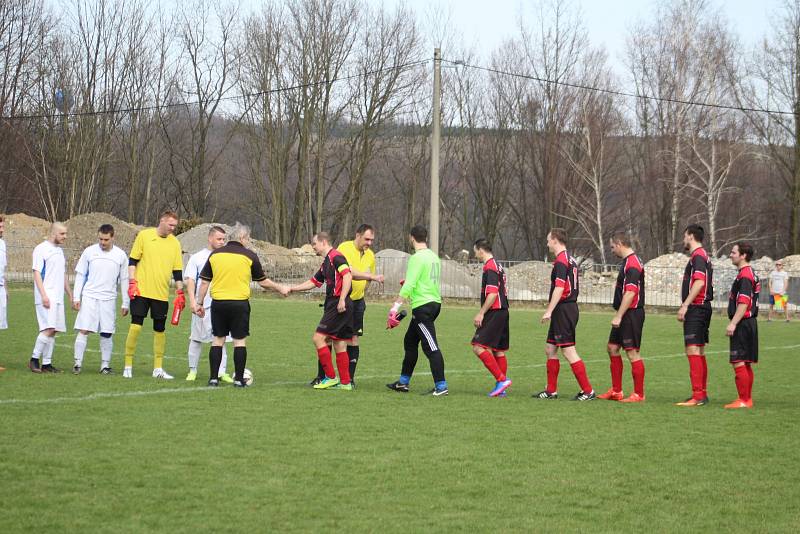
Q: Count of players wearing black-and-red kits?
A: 6